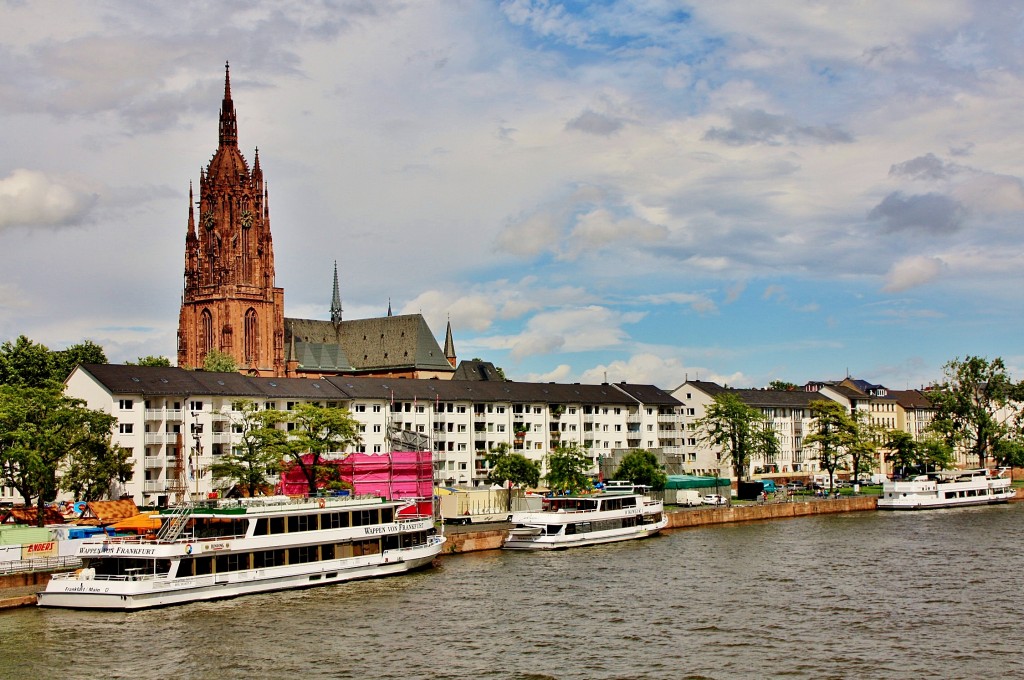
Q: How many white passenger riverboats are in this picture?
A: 3